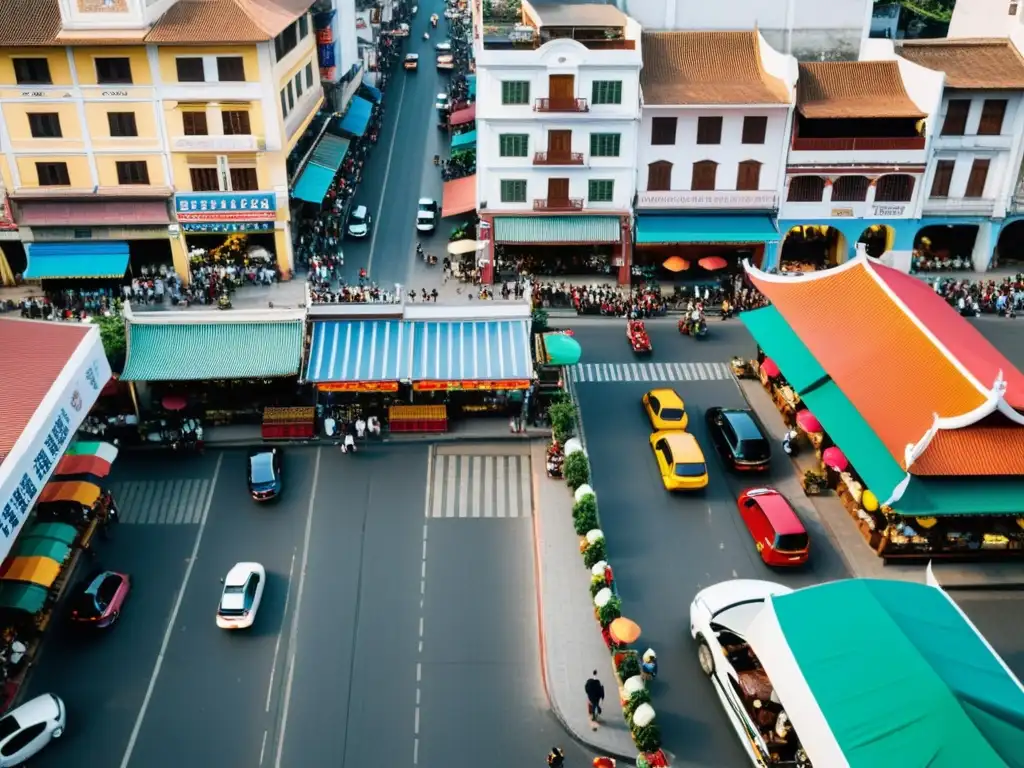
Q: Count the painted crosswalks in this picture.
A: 3